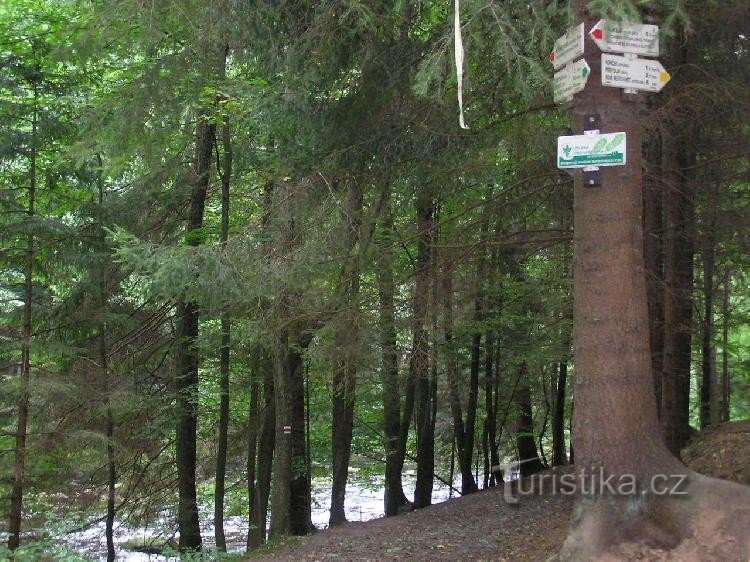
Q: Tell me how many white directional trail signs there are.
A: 4